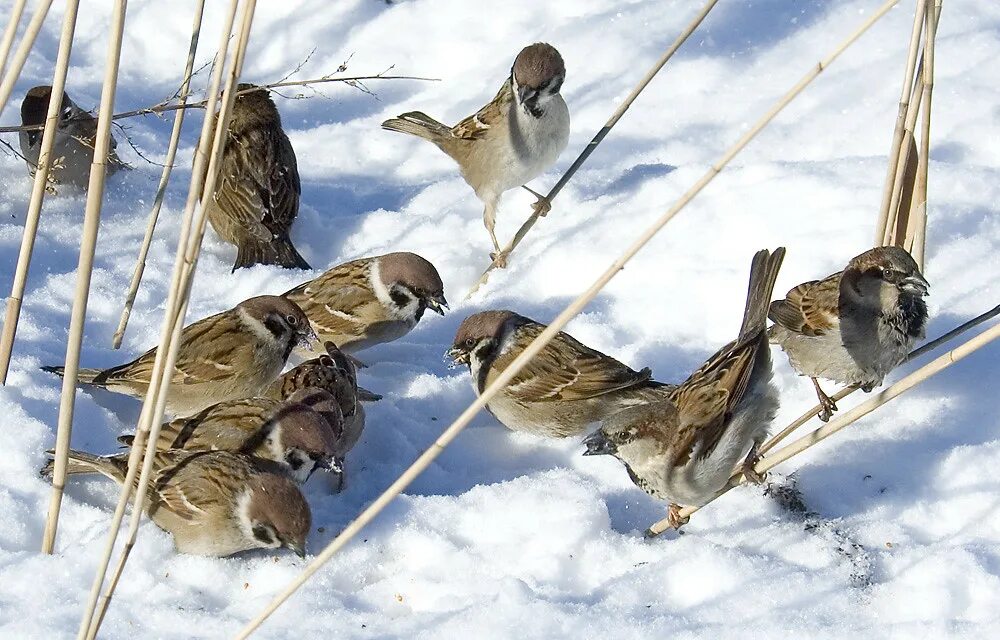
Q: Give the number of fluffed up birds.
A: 11